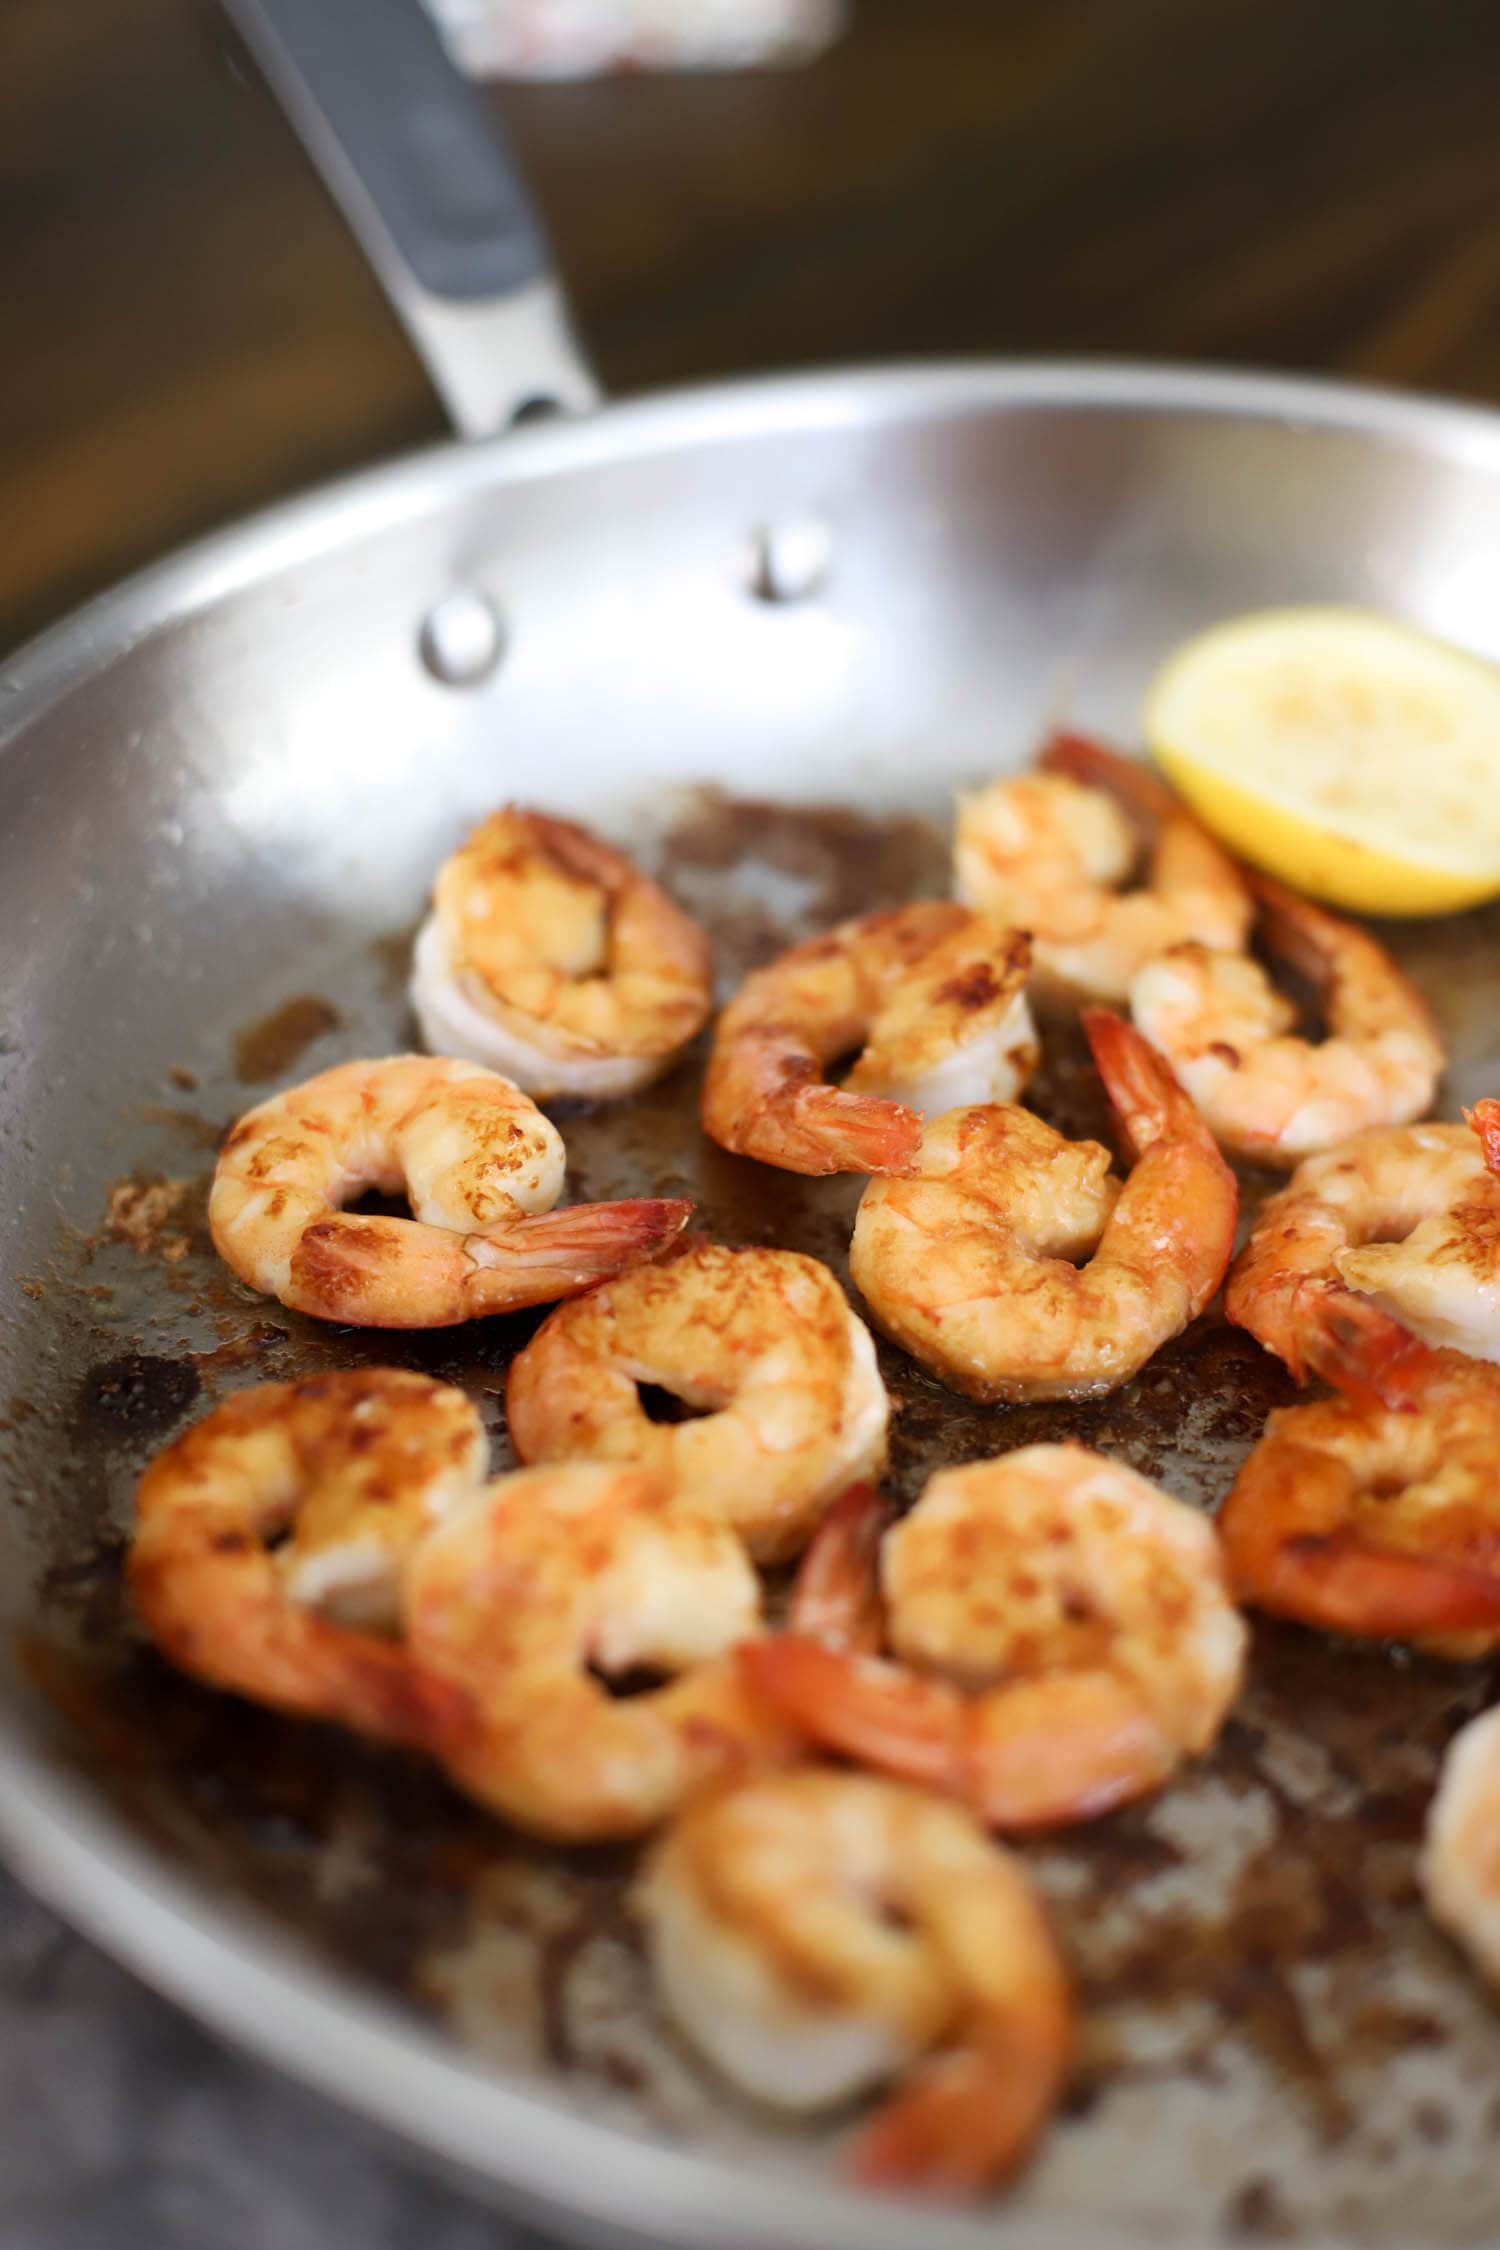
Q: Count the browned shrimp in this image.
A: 14